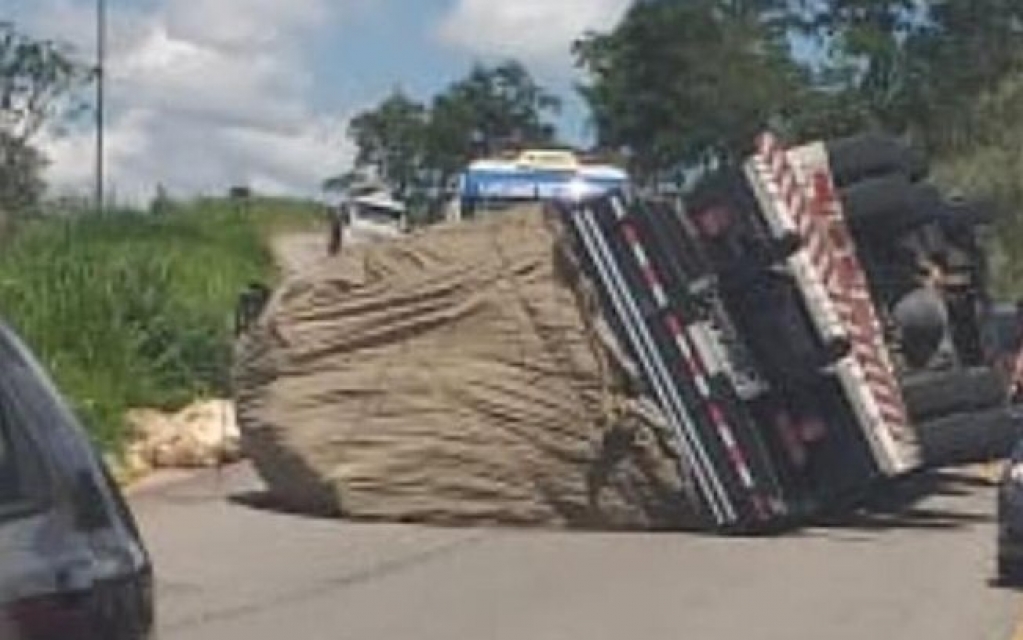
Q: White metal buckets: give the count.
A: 0